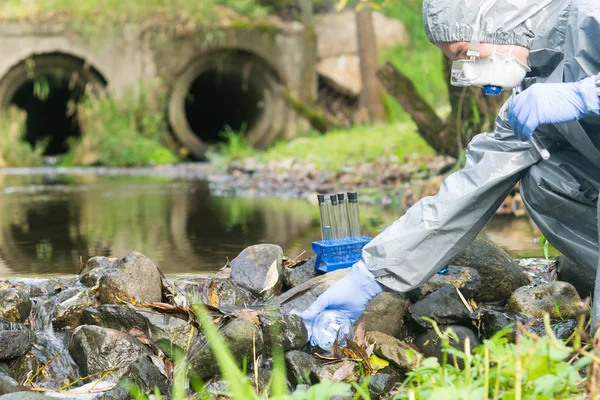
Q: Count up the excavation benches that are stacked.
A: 0